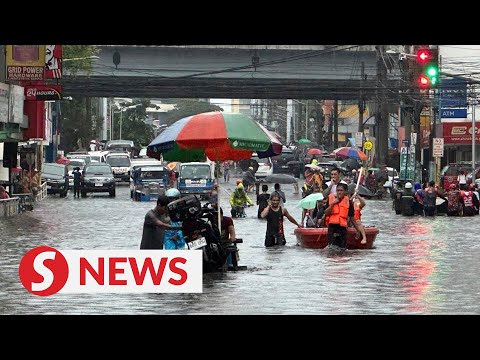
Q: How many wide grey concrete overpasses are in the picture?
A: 1